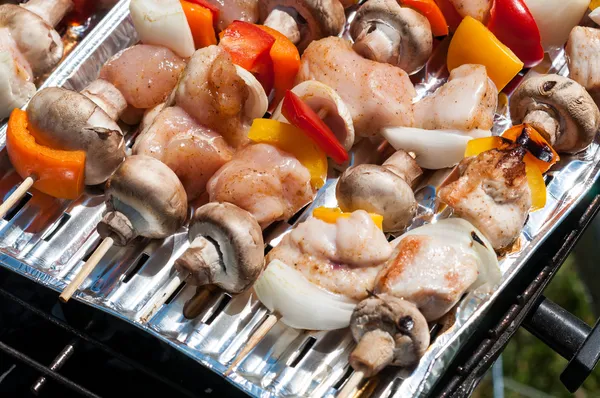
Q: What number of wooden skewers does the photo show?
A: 5